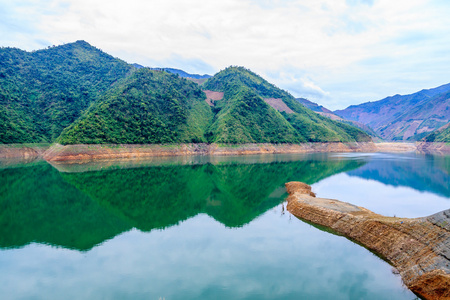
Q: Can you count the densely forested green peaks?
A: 3